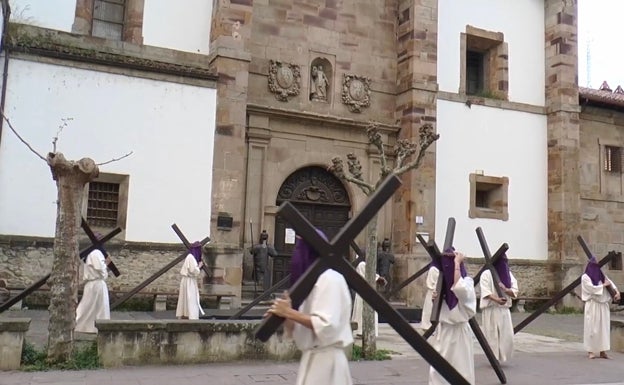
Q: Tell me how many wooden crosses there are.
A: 8